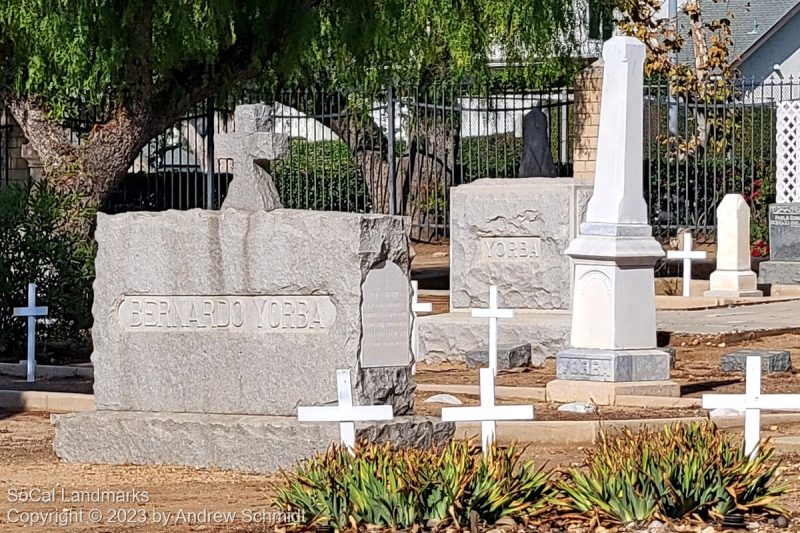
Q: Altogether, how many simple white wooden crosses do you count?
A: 7